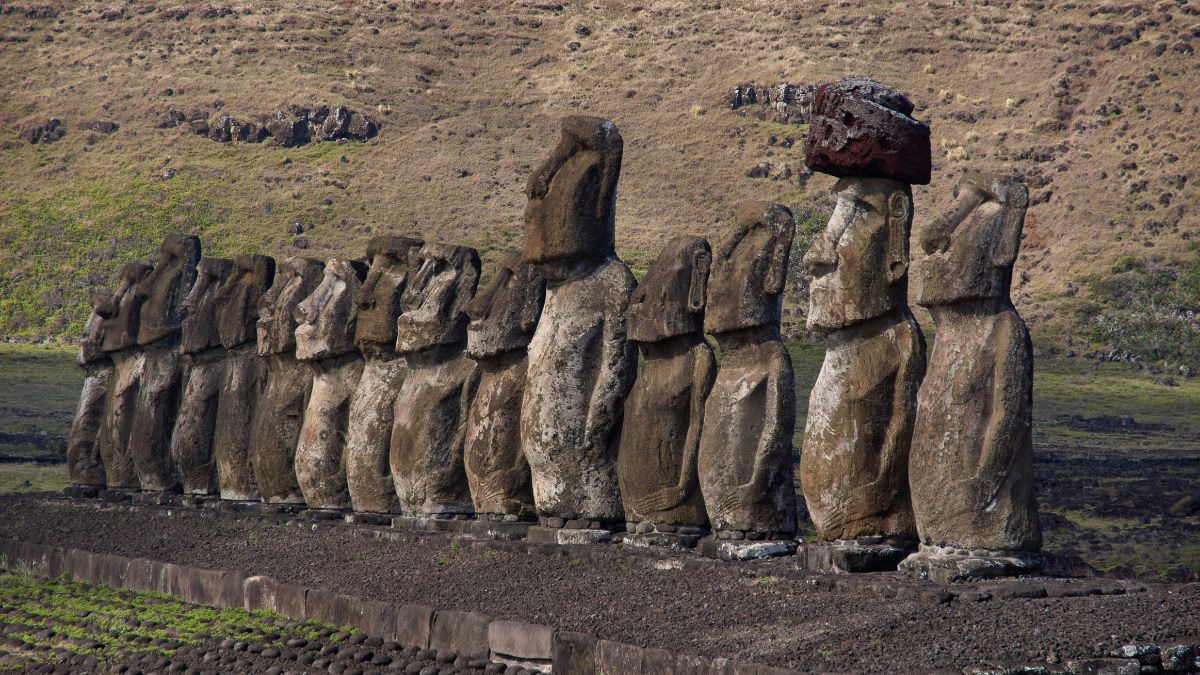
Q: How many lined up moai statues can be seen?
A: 15